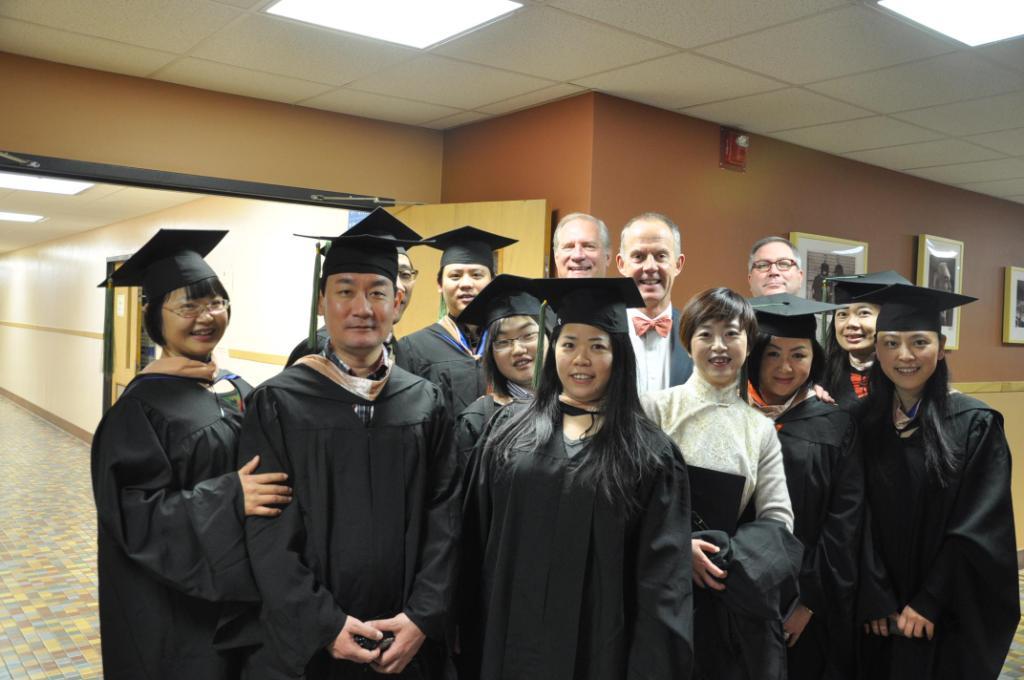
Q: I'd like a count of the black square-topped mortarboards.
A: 9